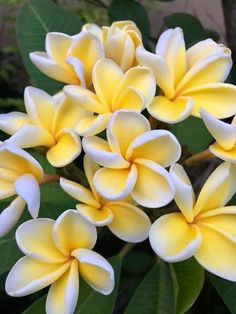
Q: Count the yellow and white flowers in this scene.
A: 11